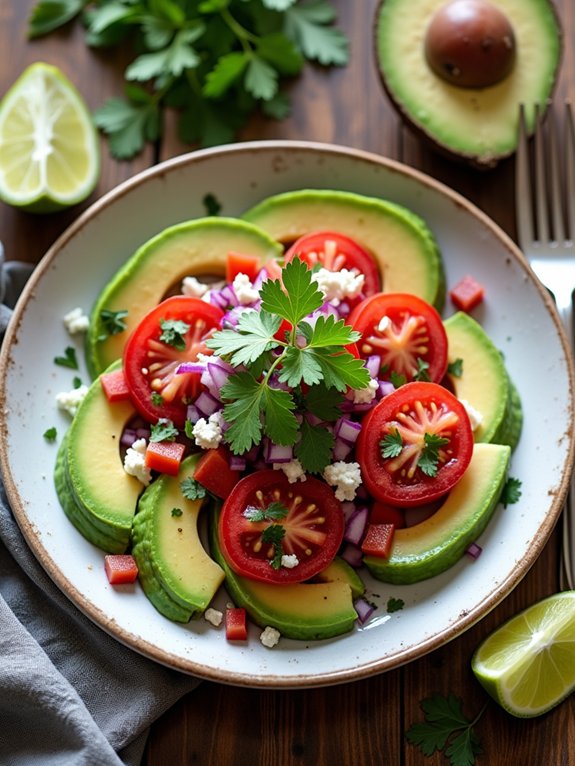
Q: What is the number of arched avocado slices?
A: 7